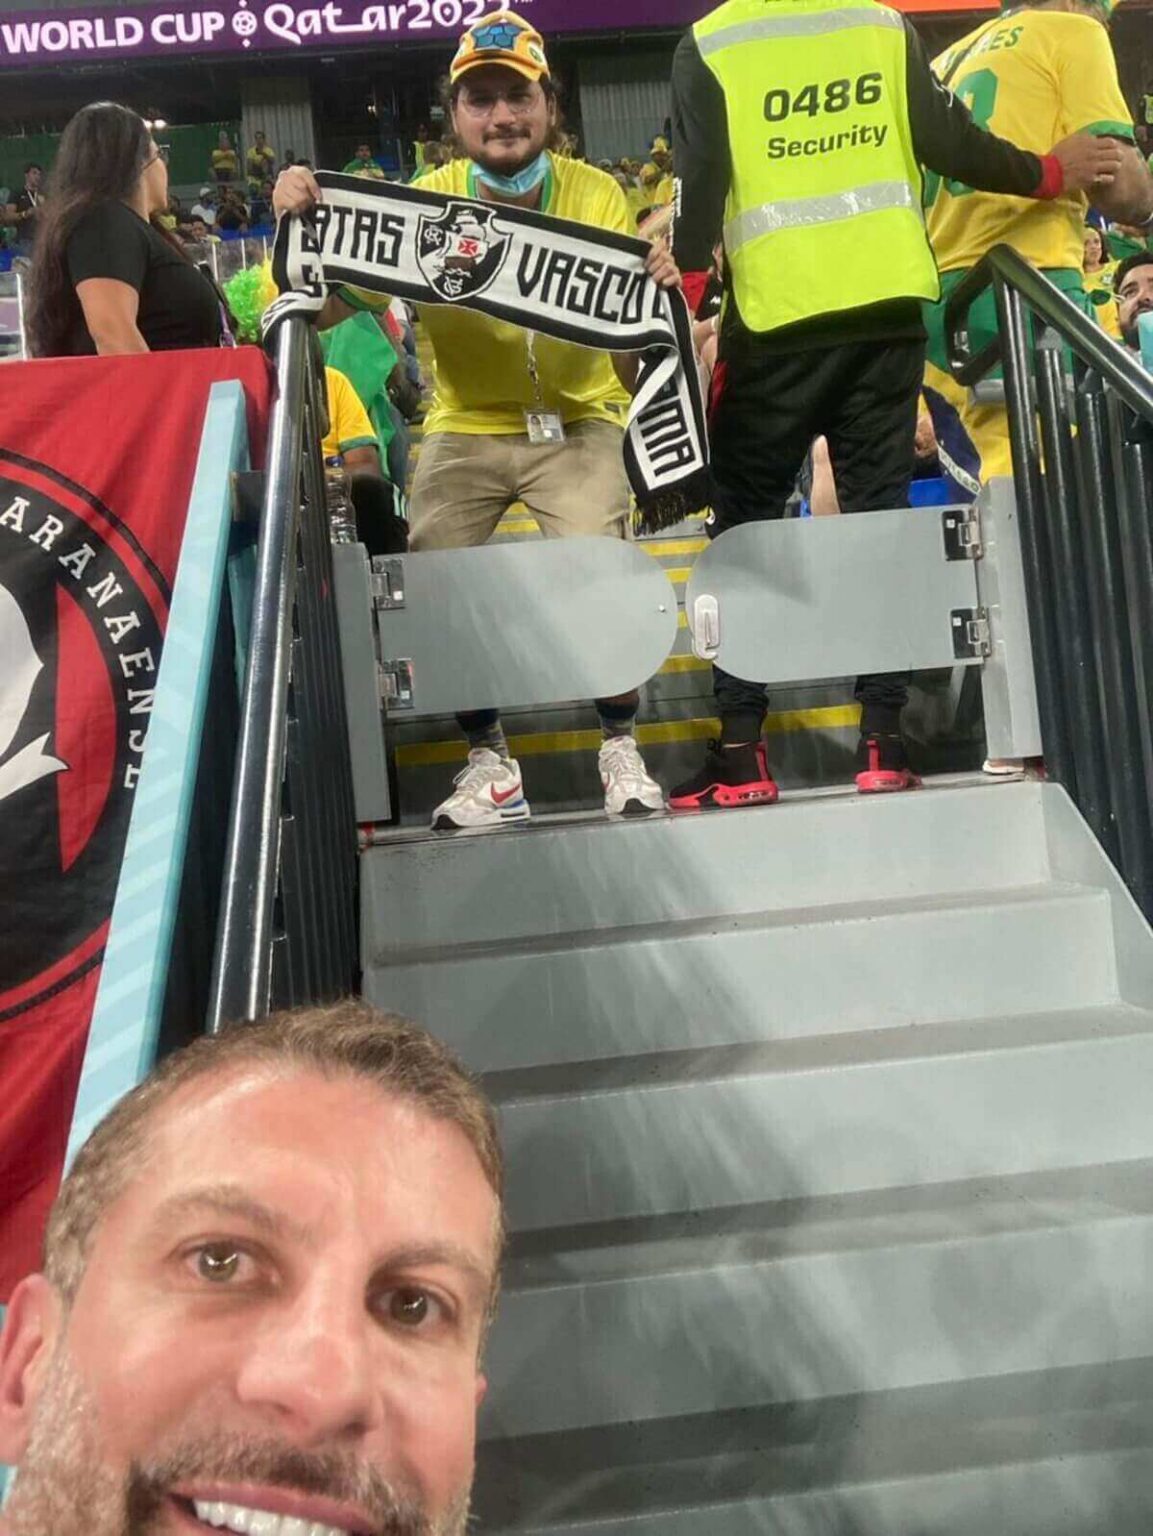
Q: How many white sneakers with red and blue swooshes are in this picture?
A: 2